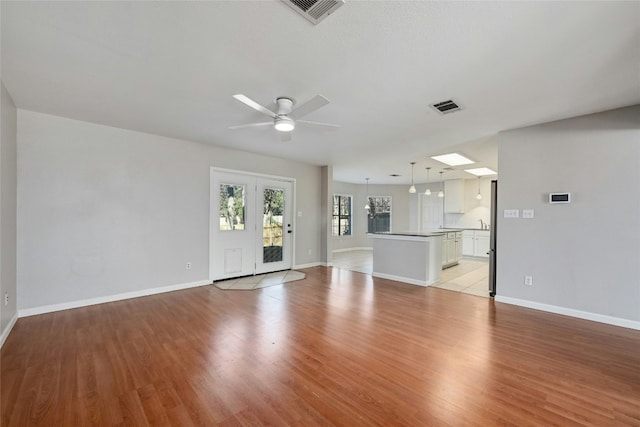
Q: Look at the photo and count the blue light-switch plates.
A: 0